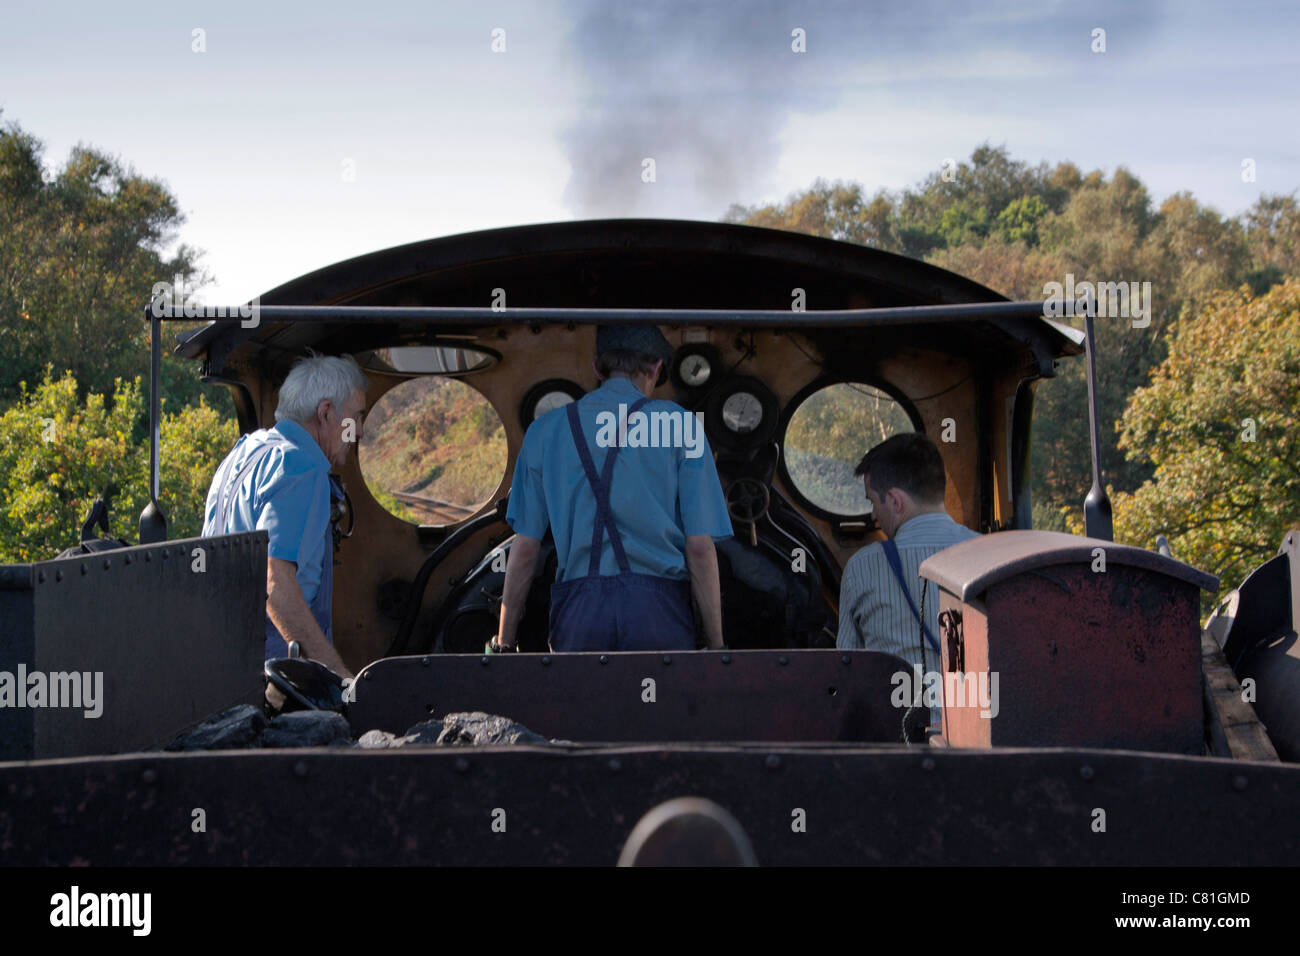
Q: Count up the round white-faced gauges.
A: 3